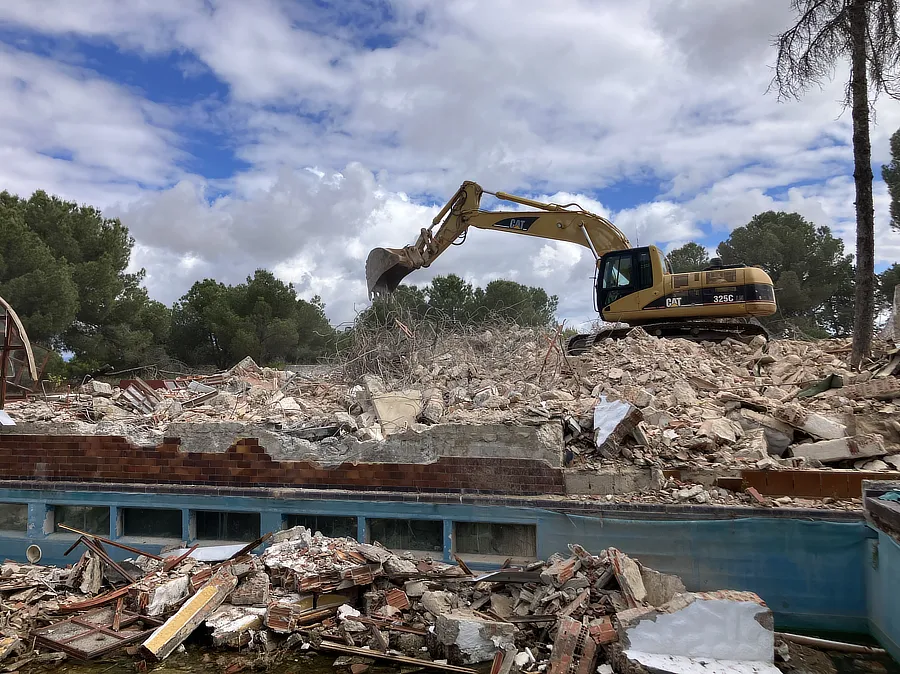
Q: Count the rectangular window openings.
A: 7